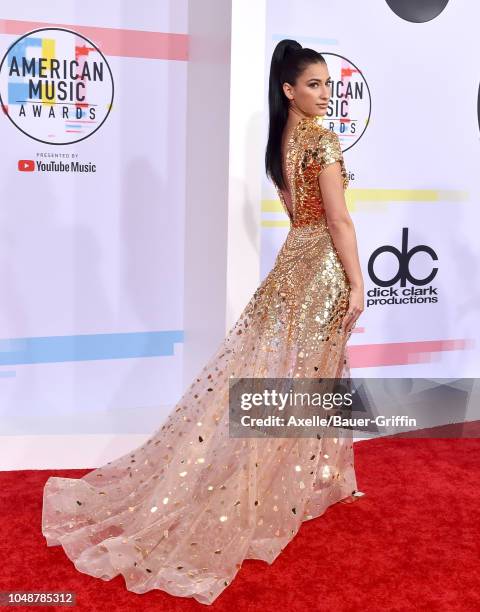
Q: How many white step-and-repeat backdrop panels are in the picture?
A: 2